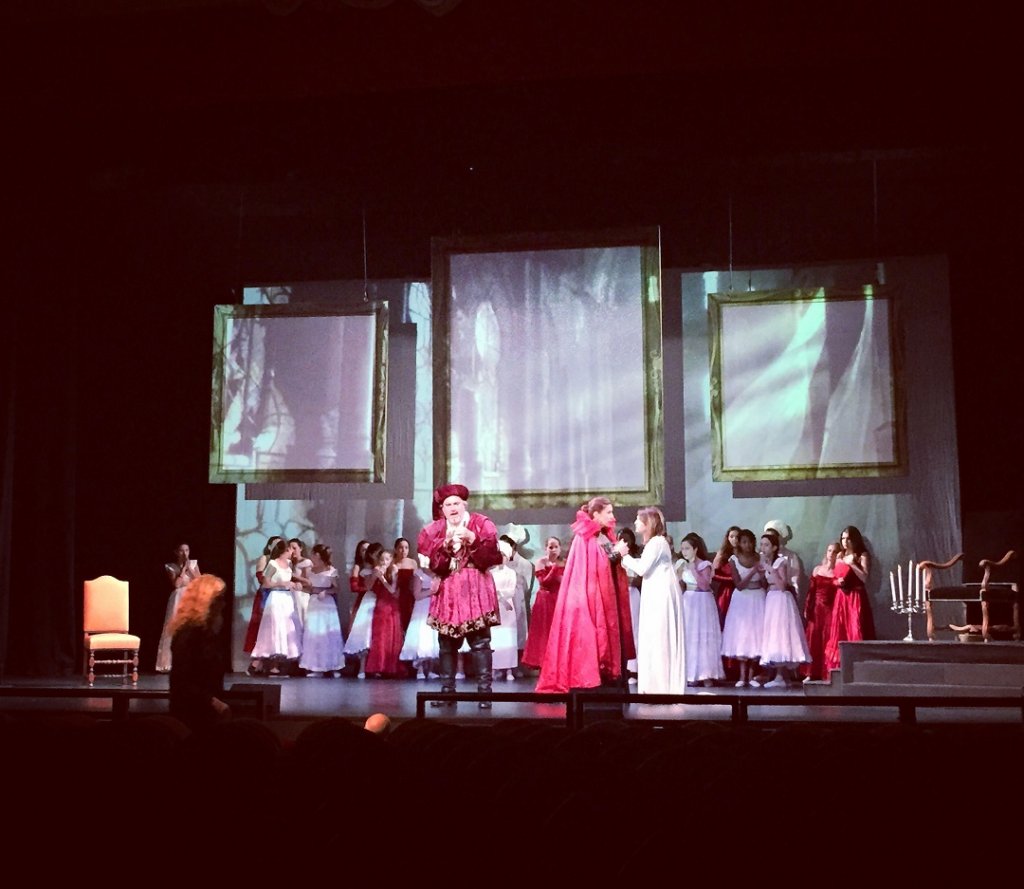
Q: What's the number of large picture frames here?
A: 3